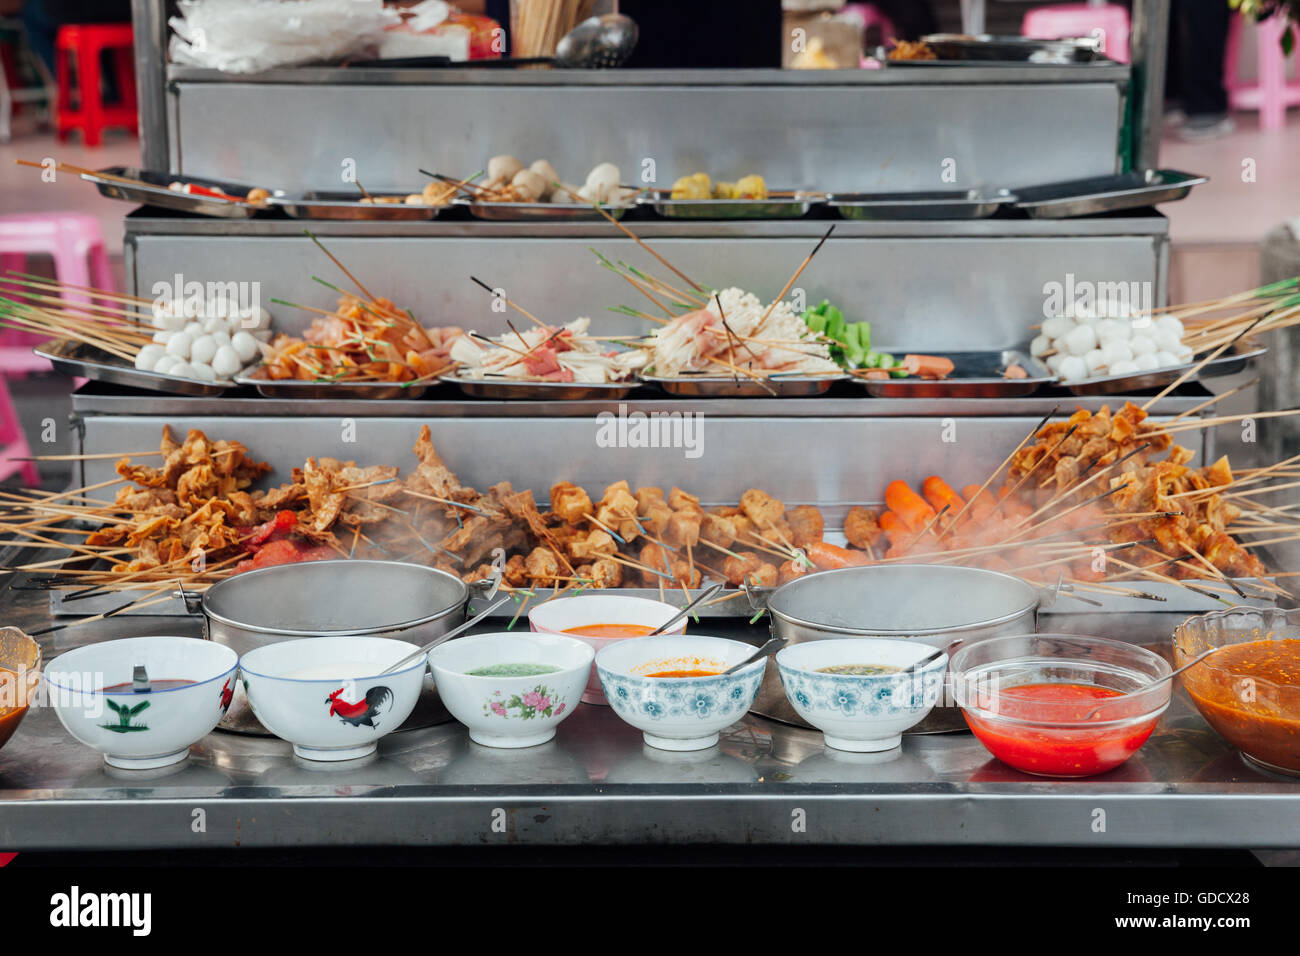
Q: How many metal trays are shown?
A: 12